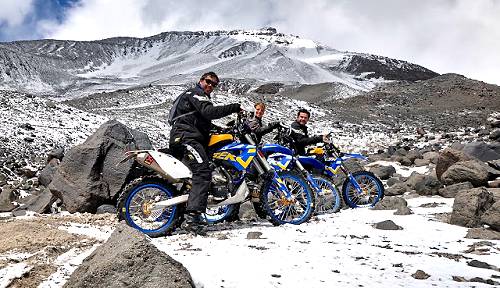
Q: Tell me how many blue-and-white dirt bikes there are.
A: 3